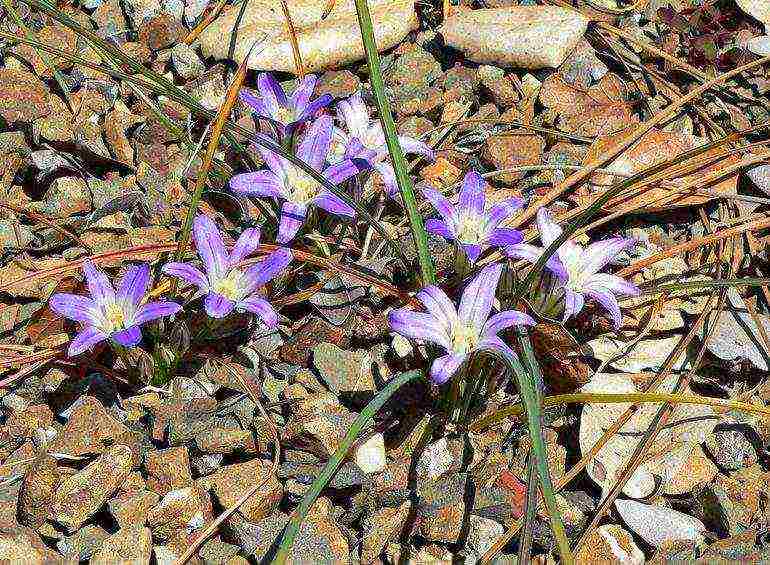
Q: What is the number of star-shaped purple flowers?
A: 8